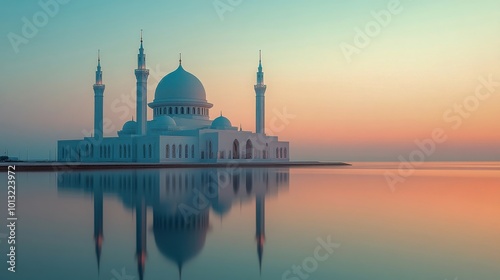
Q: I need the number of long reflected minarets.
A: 3